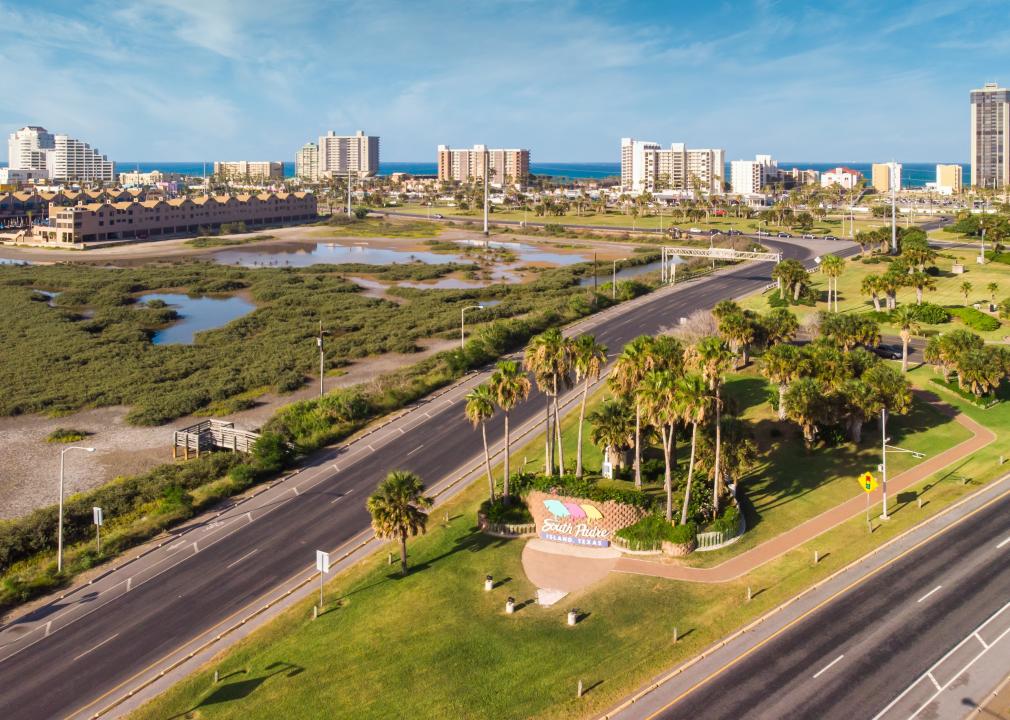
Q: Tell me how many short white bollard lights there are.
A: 3